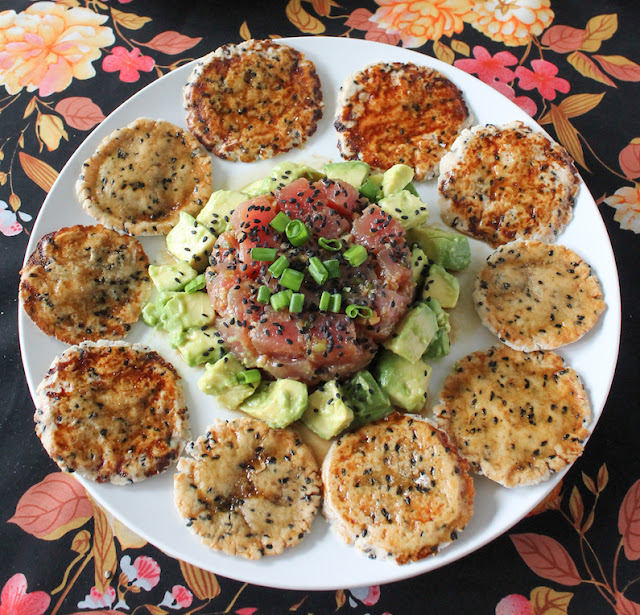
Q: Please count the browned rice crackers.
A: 10